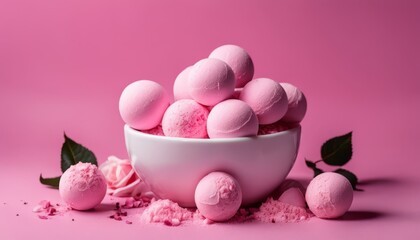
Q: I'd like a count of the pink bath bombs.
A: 11